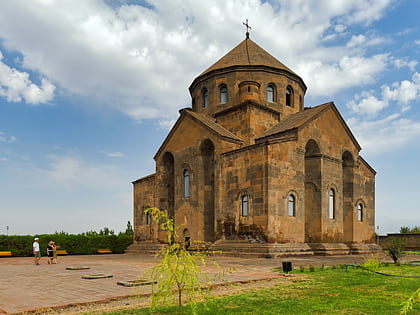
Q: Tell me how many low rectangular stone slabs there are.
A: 3